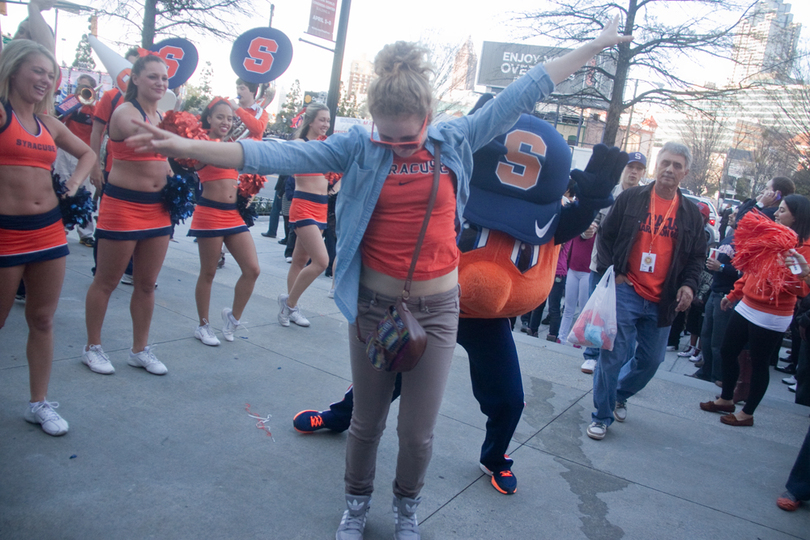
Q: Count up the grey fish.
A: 0